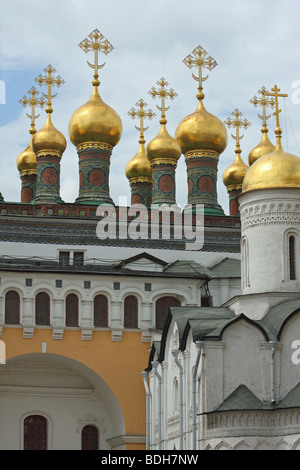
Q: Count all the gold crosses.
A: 9